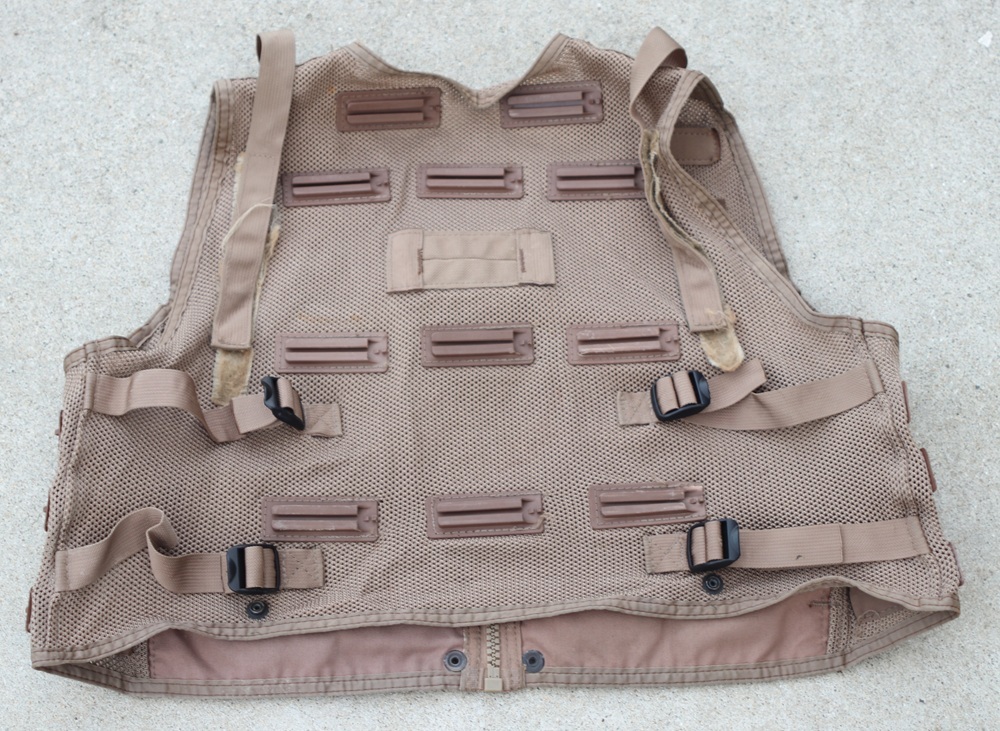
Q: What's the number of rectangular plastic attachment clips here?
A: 11